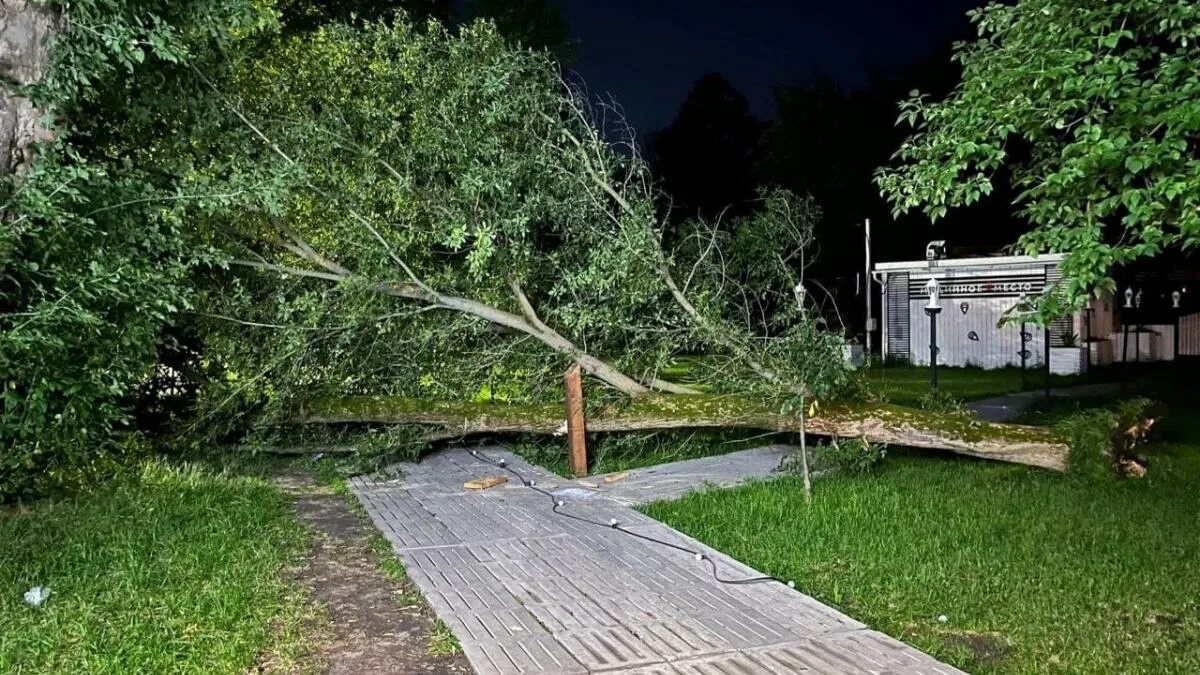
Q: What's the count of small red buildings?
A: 0